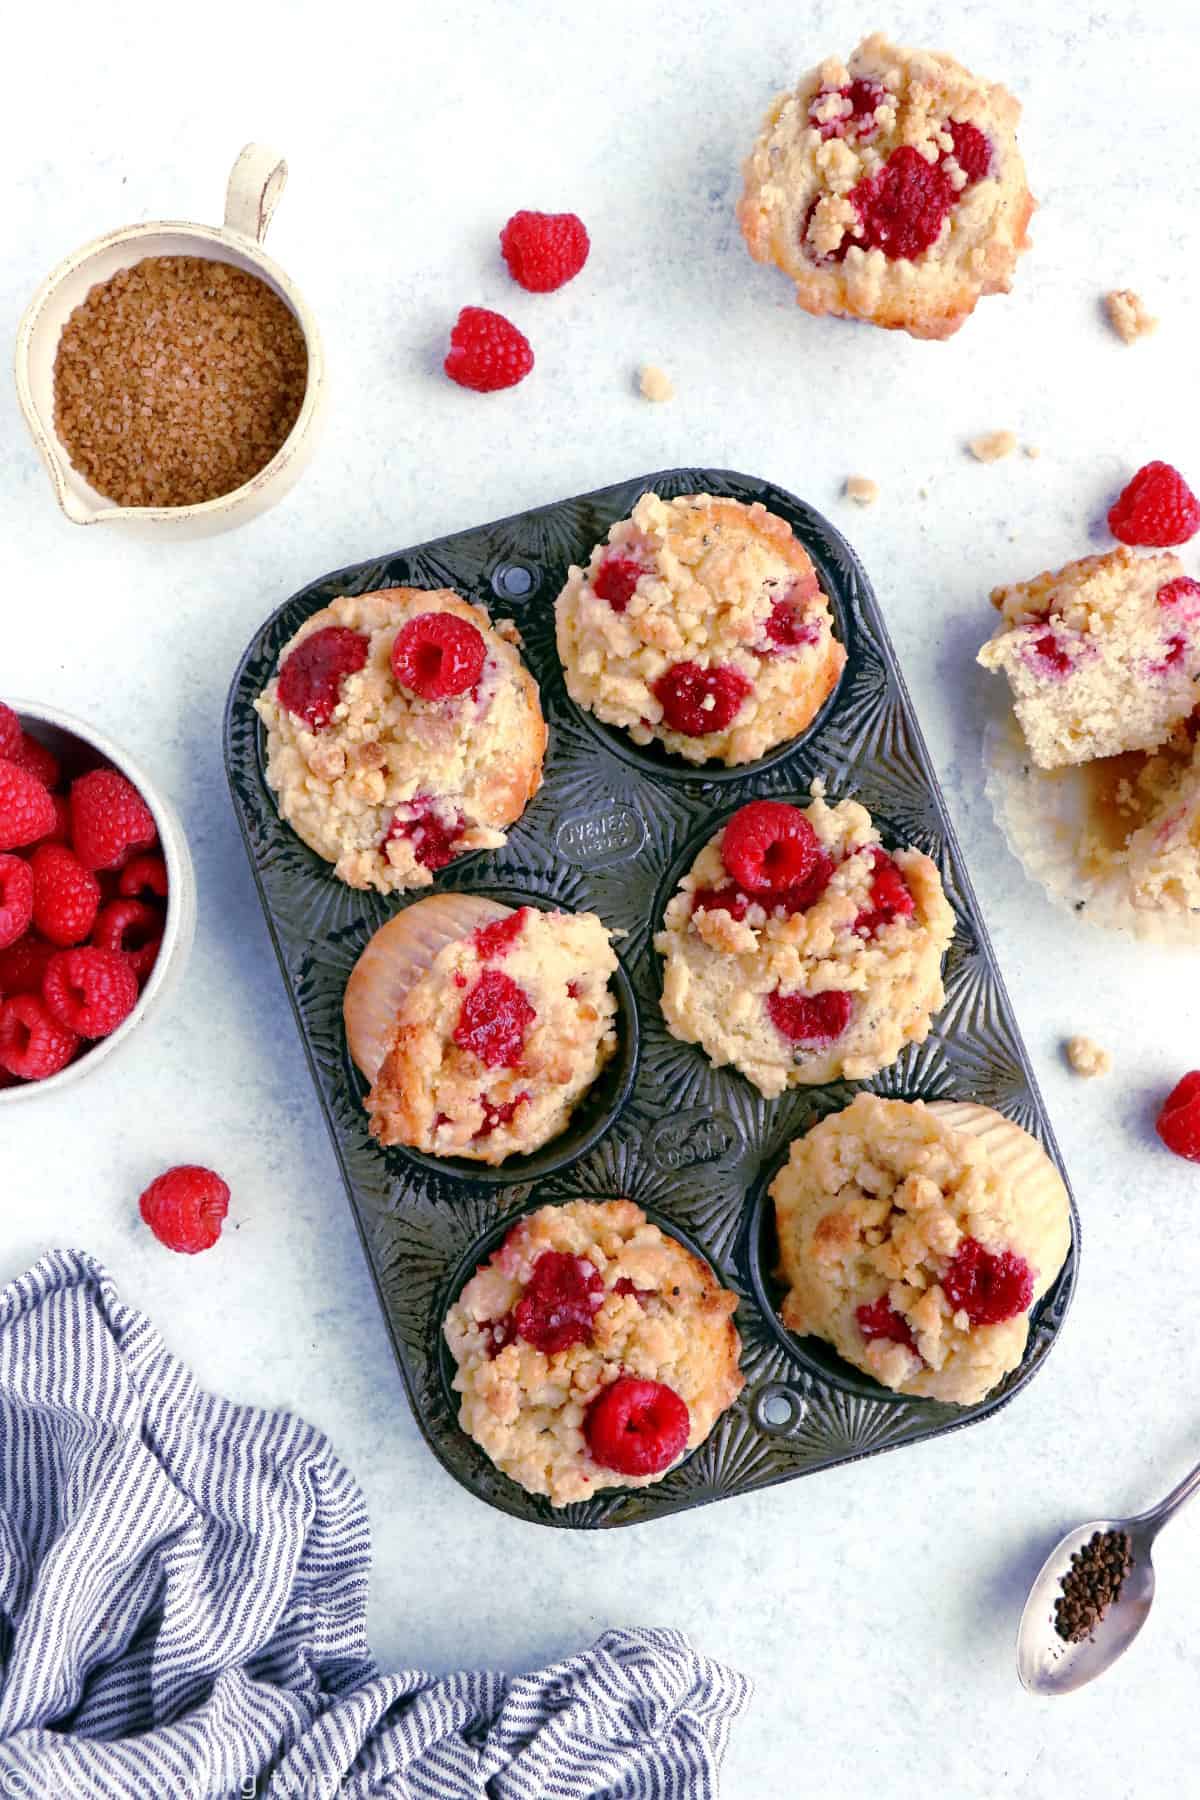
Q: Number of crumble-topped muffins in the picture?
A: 8